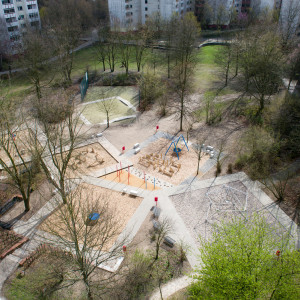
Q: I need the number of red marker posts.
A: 5